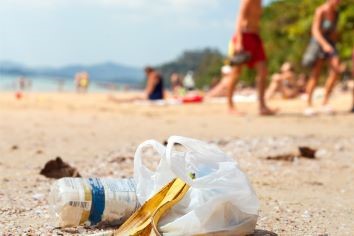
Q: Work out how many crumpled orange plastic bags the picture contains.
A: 0